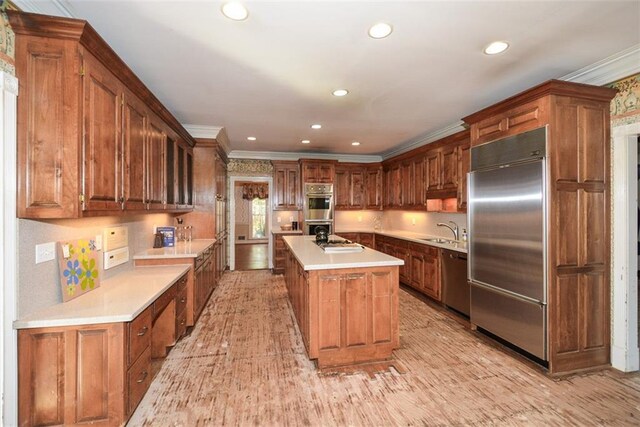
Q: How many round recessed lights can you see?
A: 8